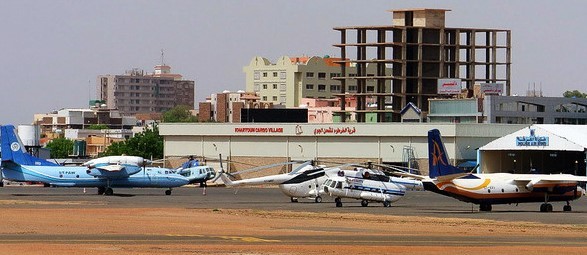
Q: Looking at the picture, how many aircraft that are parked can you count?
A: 5